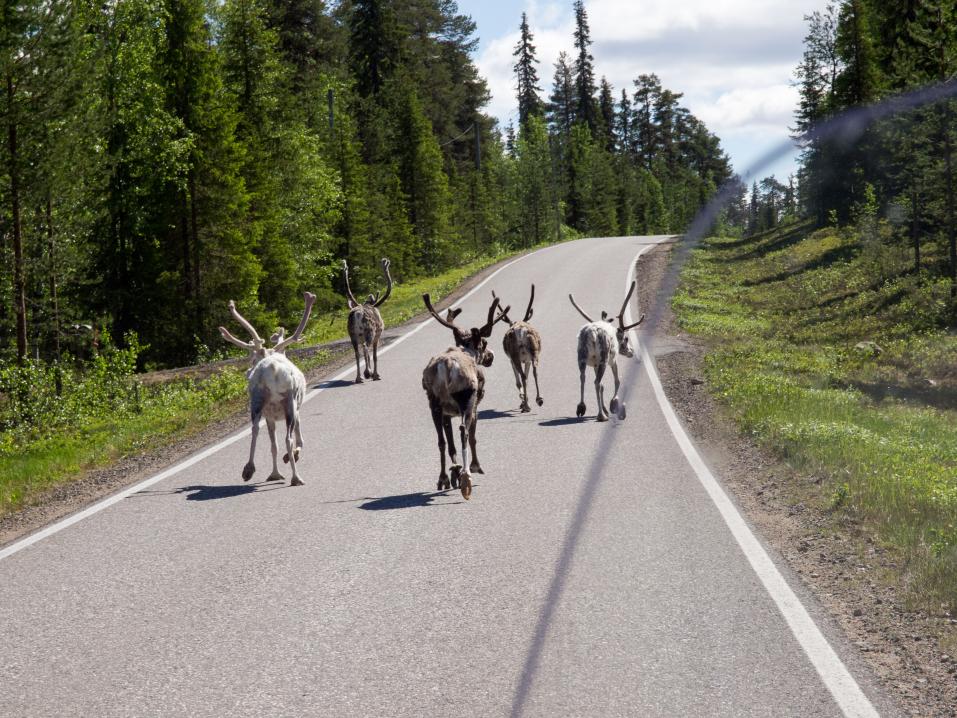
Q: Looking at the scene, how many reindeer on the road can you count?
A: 5